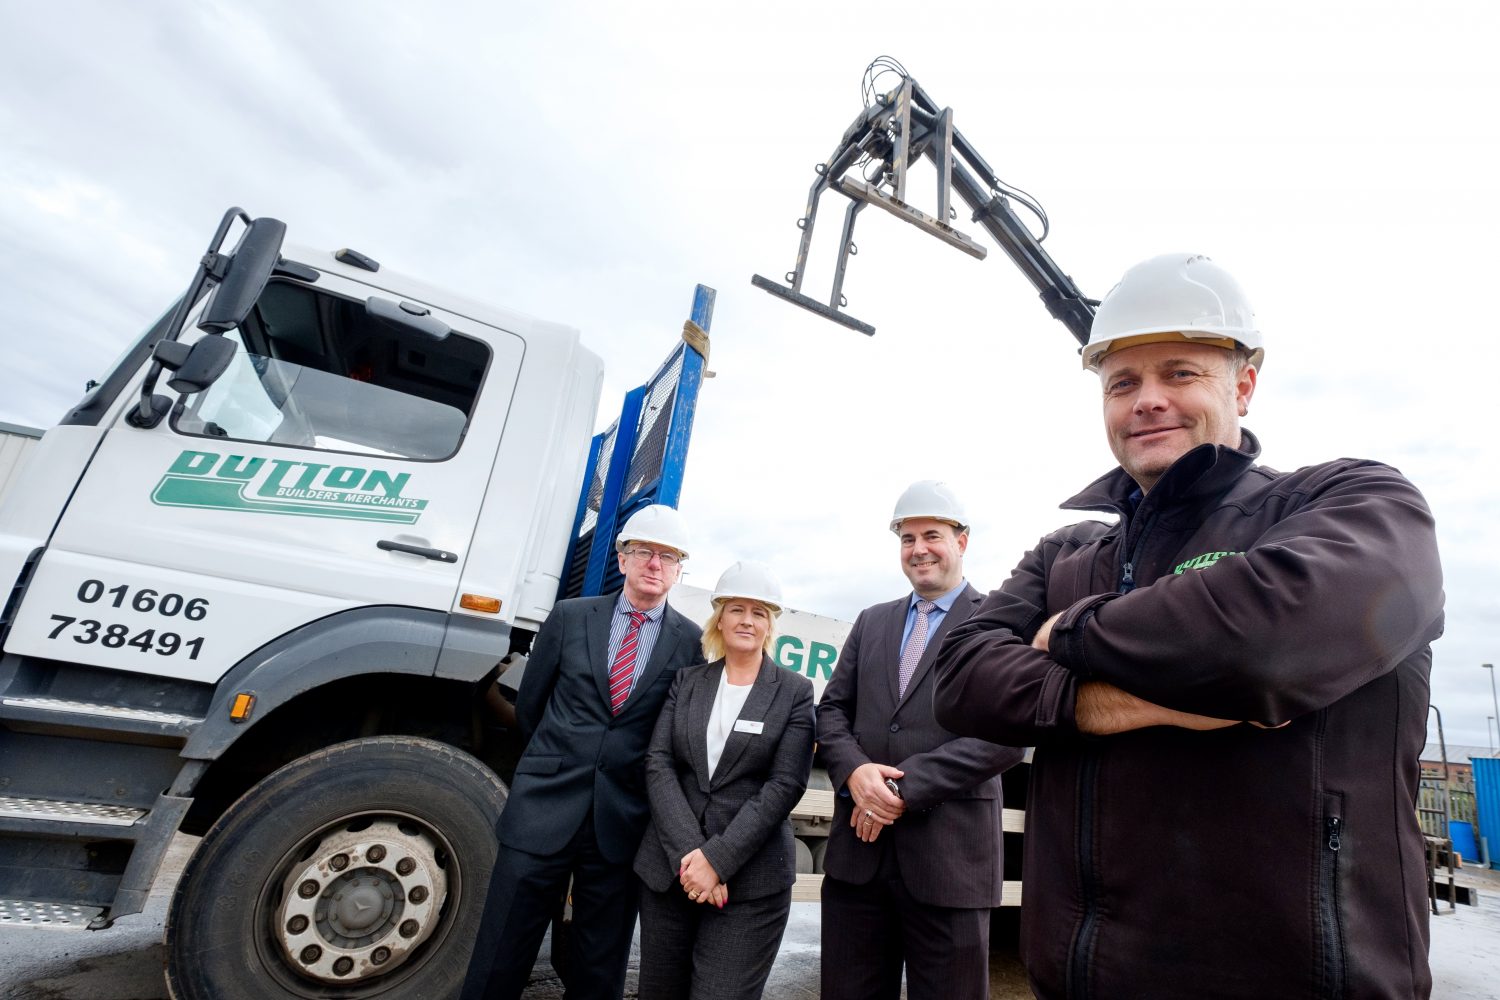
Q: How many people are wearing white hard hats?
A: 4